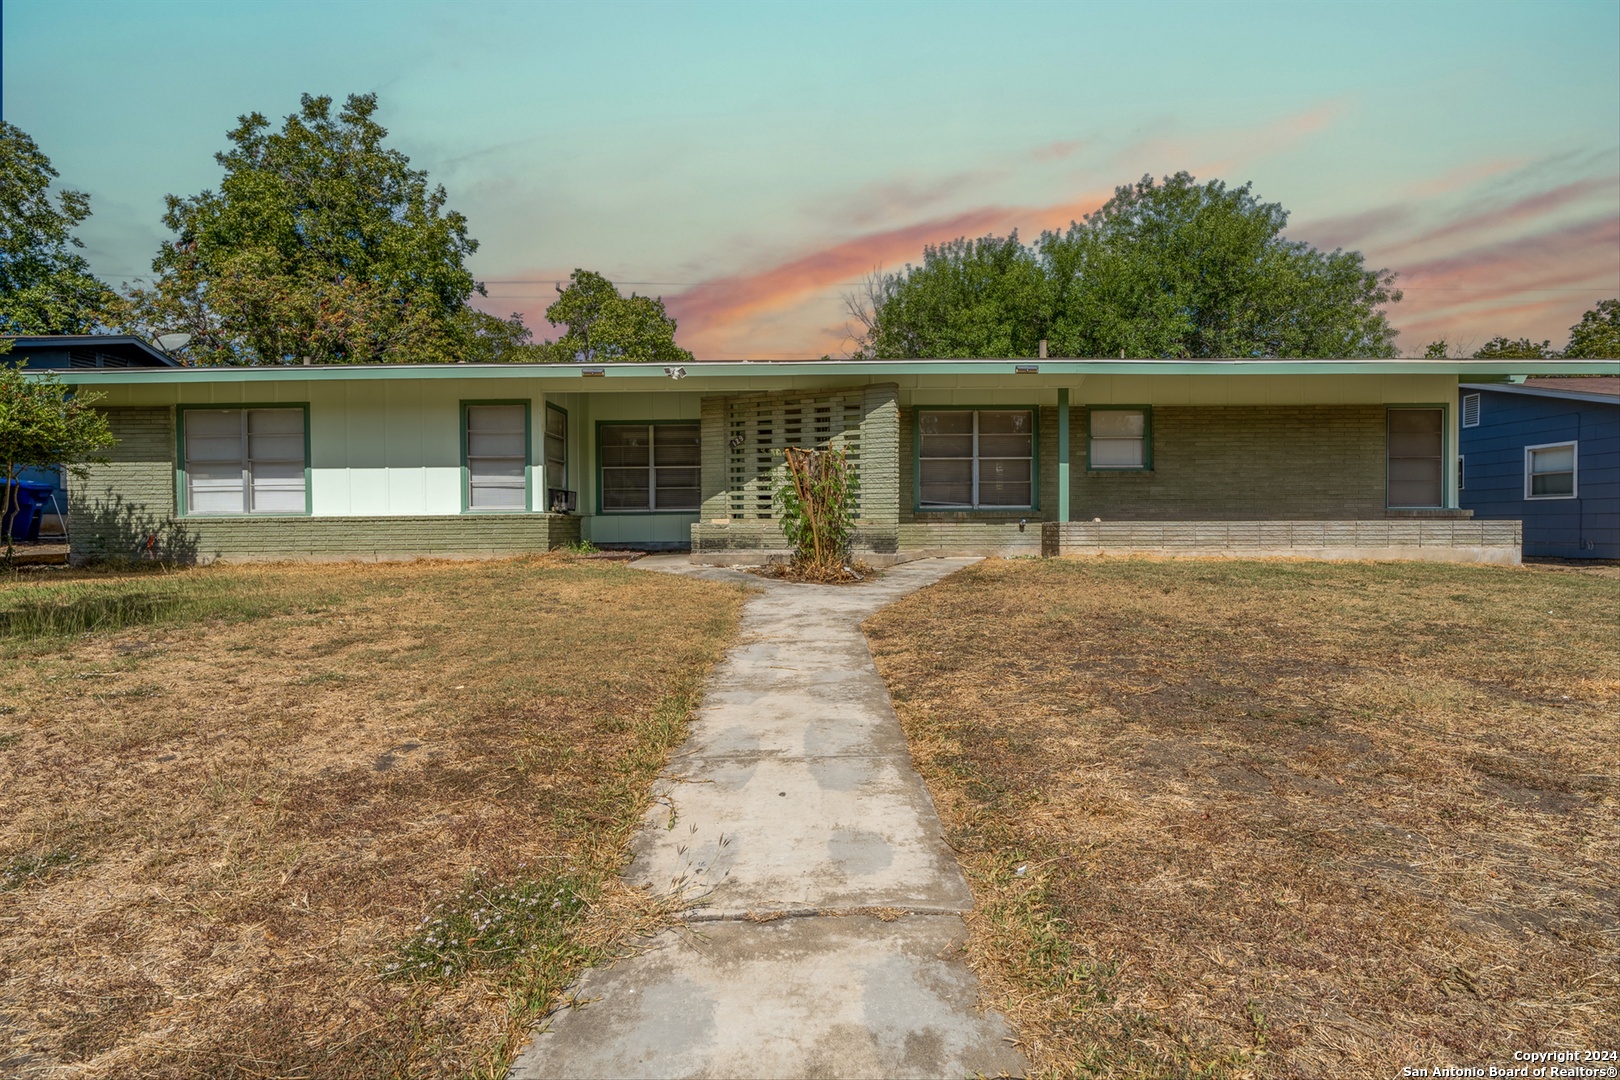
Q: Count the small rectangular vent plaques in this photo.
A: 2